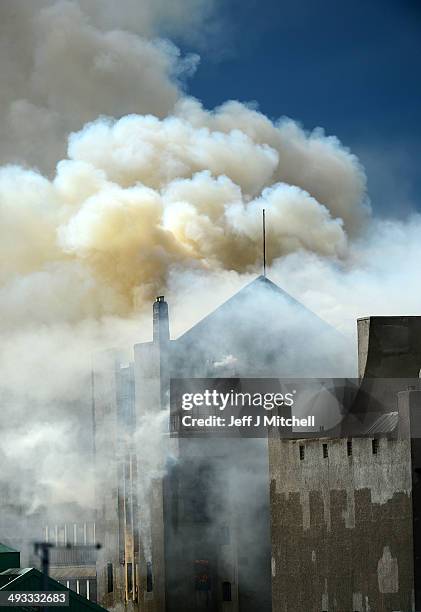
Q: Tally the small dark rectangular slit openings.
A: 4